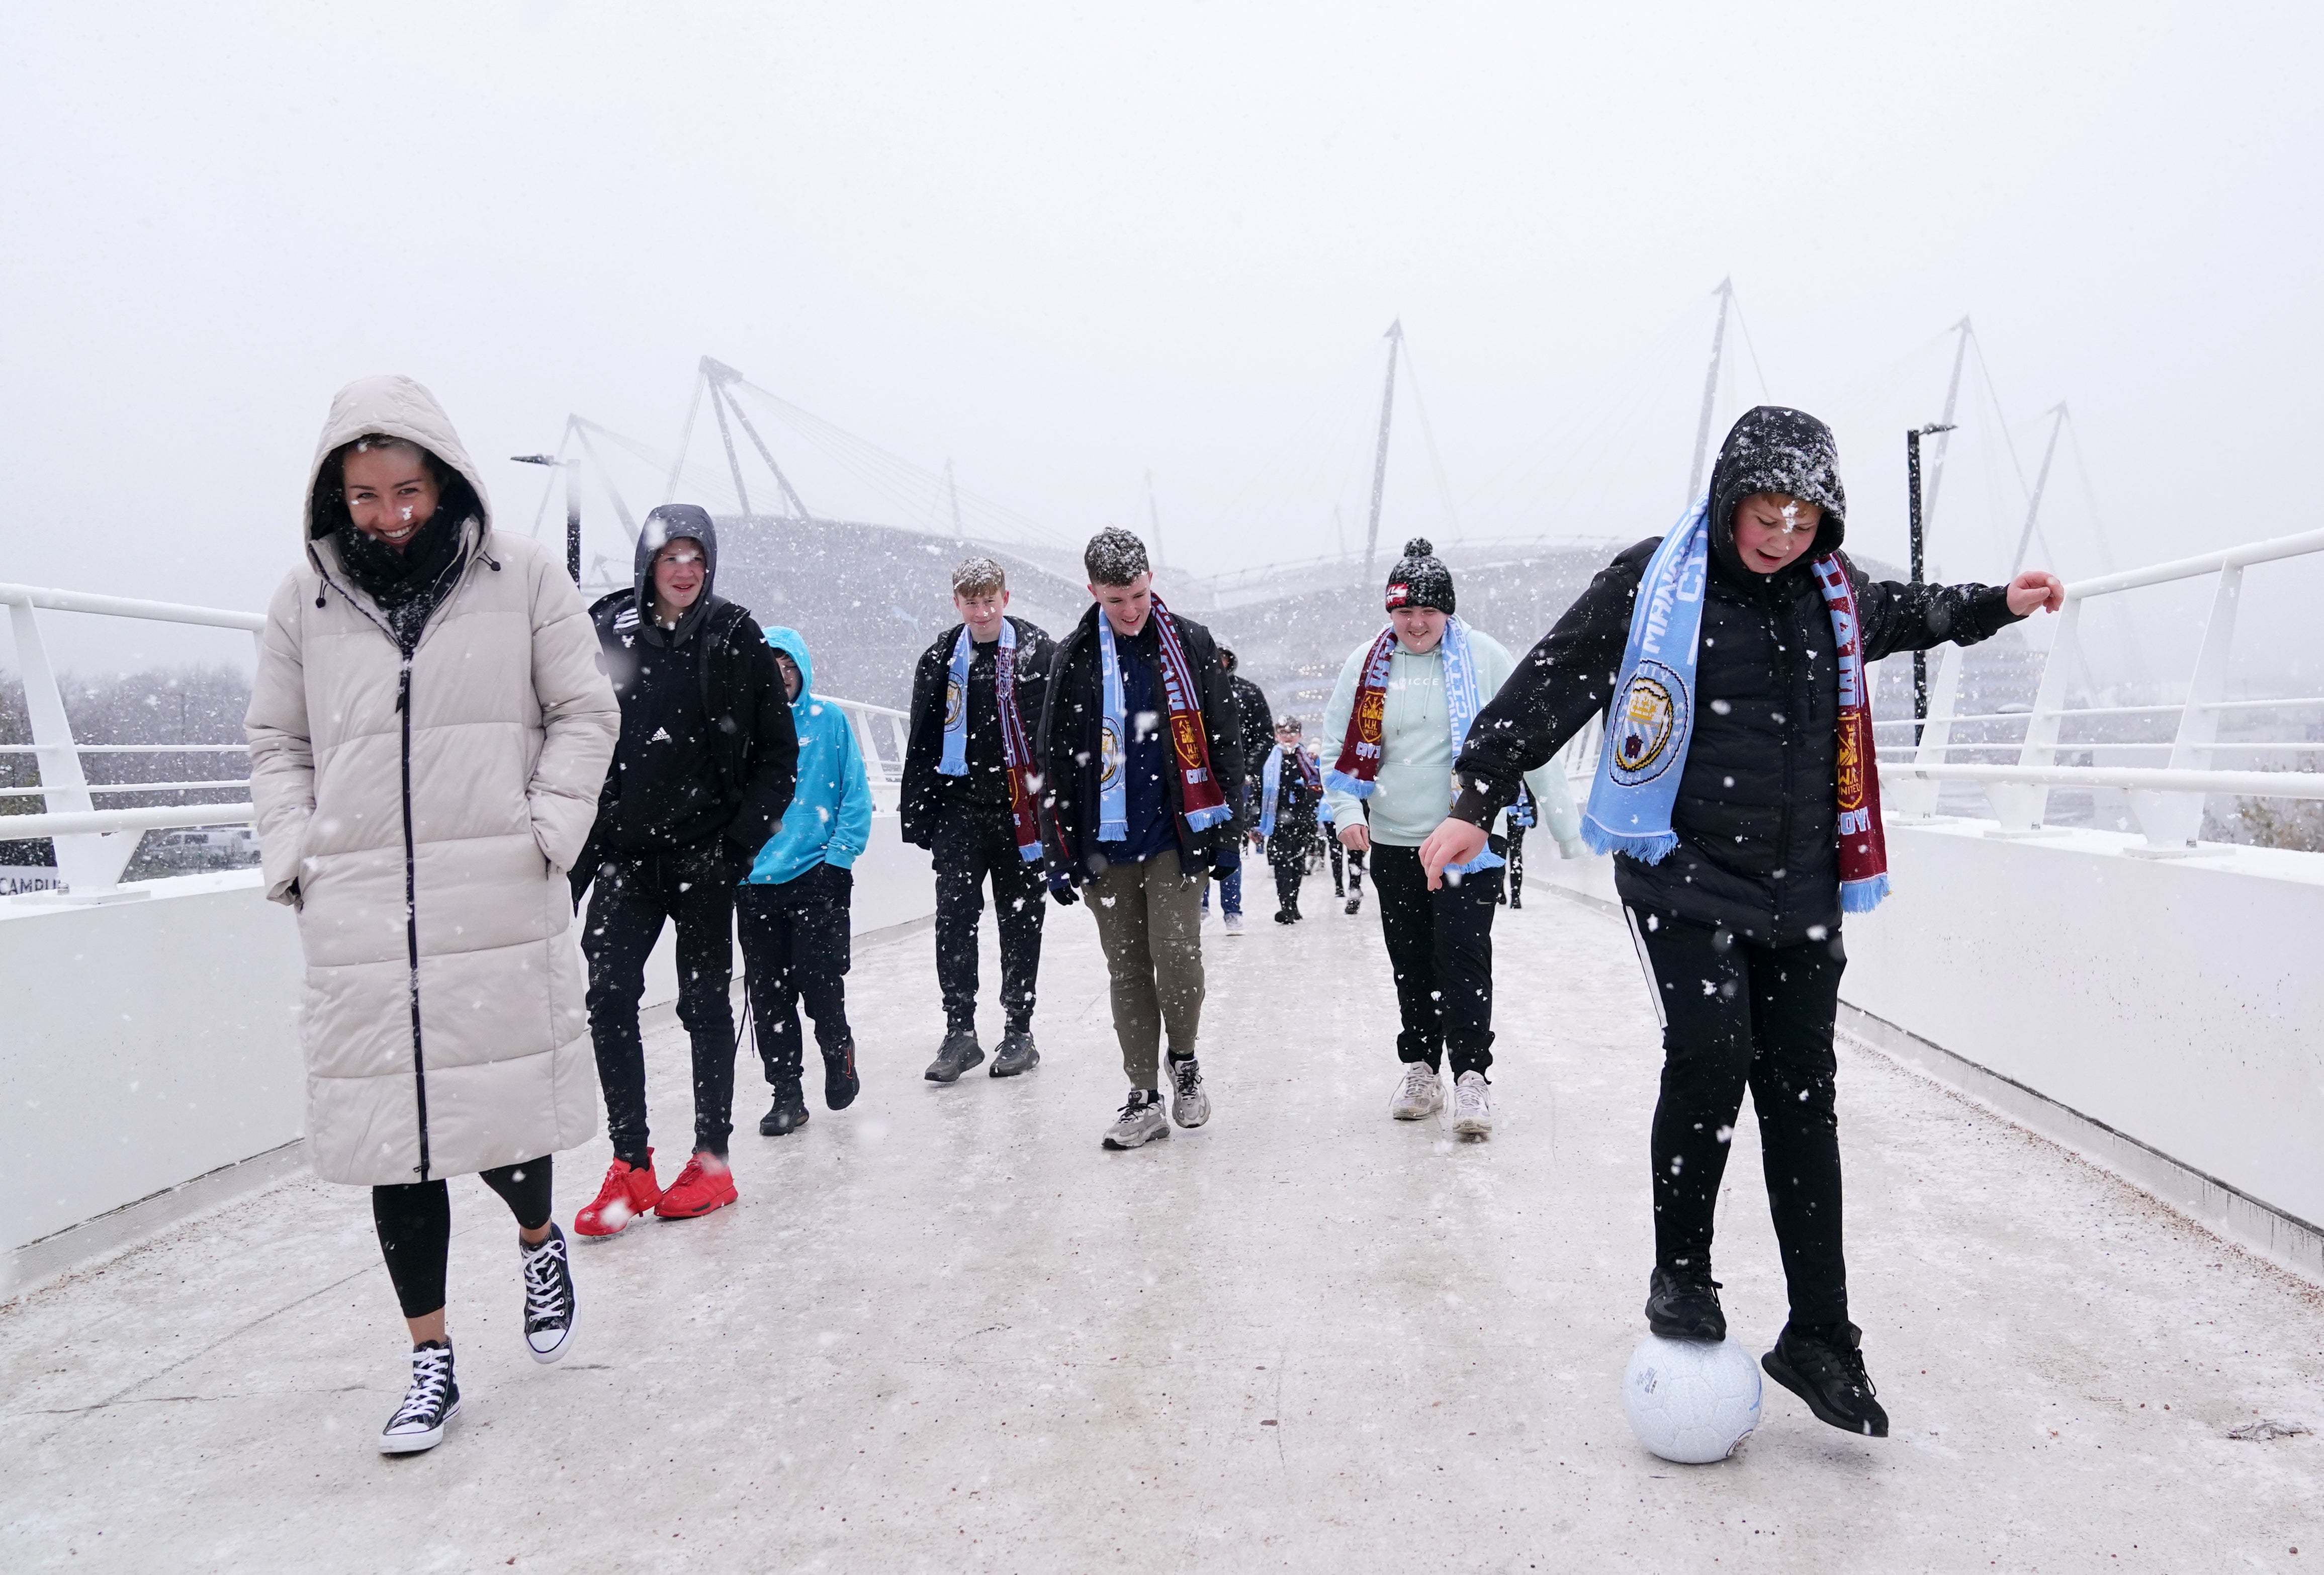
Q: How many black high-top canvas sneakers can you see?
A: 2